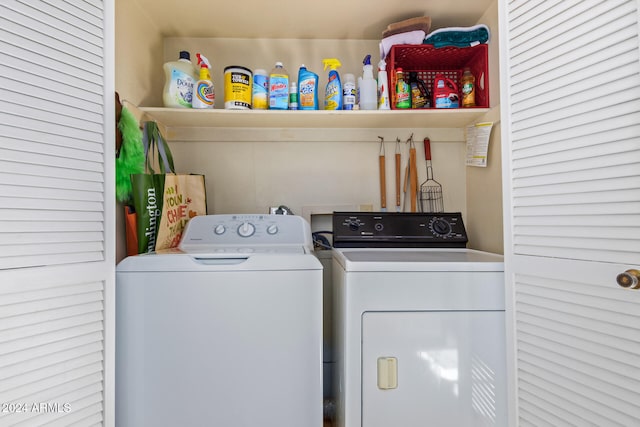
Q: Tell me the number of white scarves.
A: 0